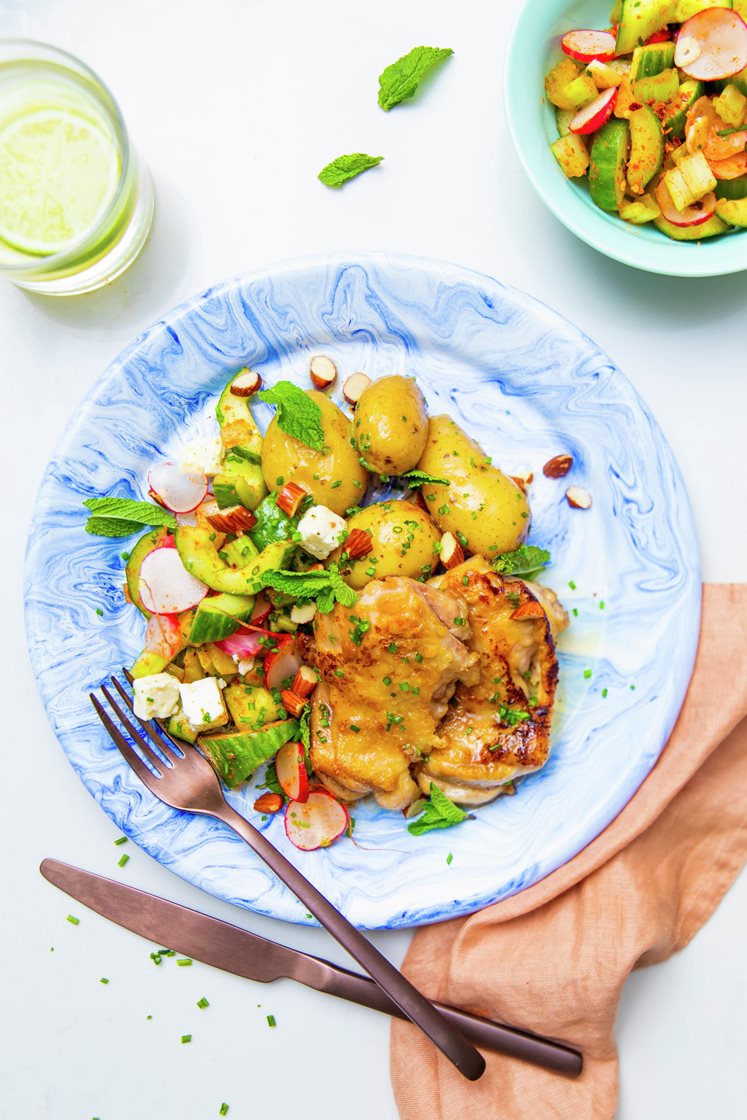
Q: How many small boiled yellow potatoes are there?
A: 4